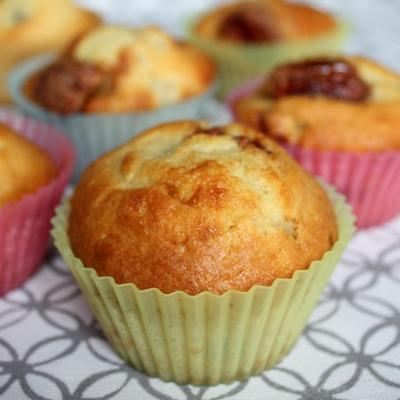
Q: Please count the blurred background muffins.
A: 5